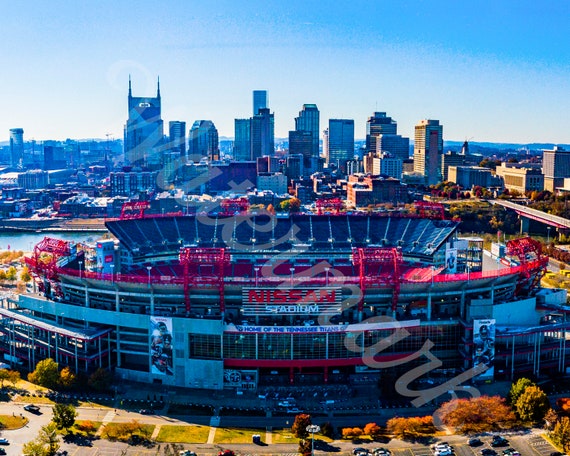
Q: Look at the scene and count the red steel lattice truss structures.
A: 8